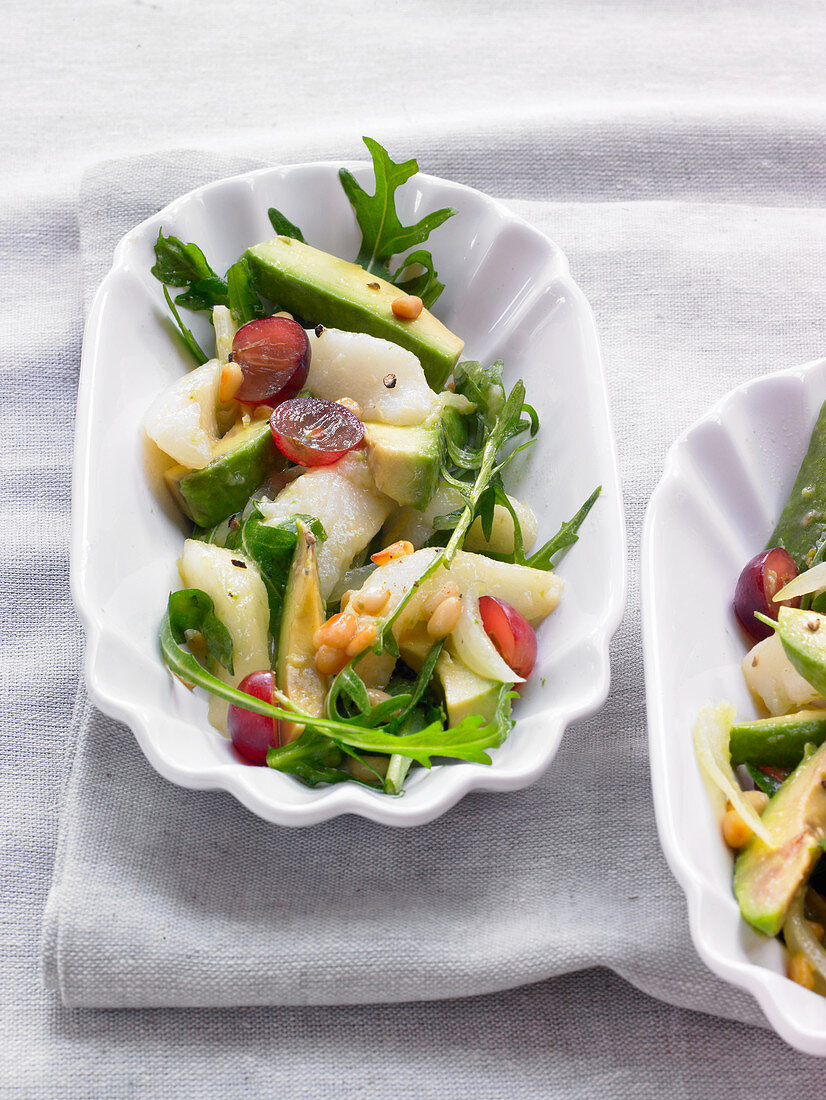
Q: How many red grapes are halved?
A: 5